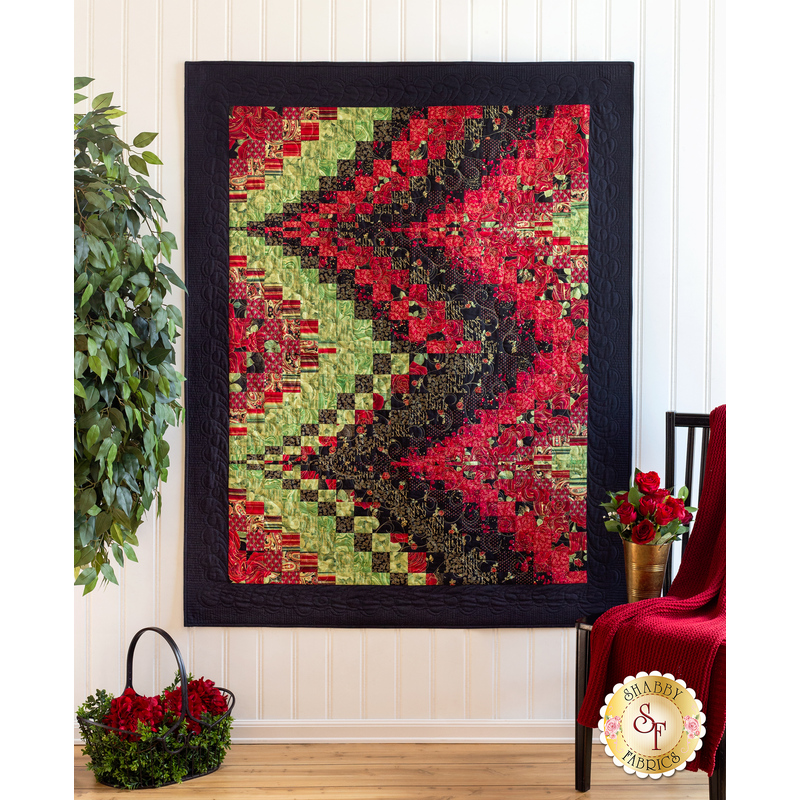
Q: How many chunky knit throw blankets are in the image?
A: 1